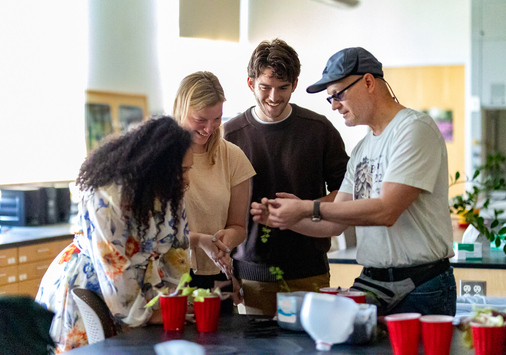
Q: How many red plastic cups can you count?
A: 7